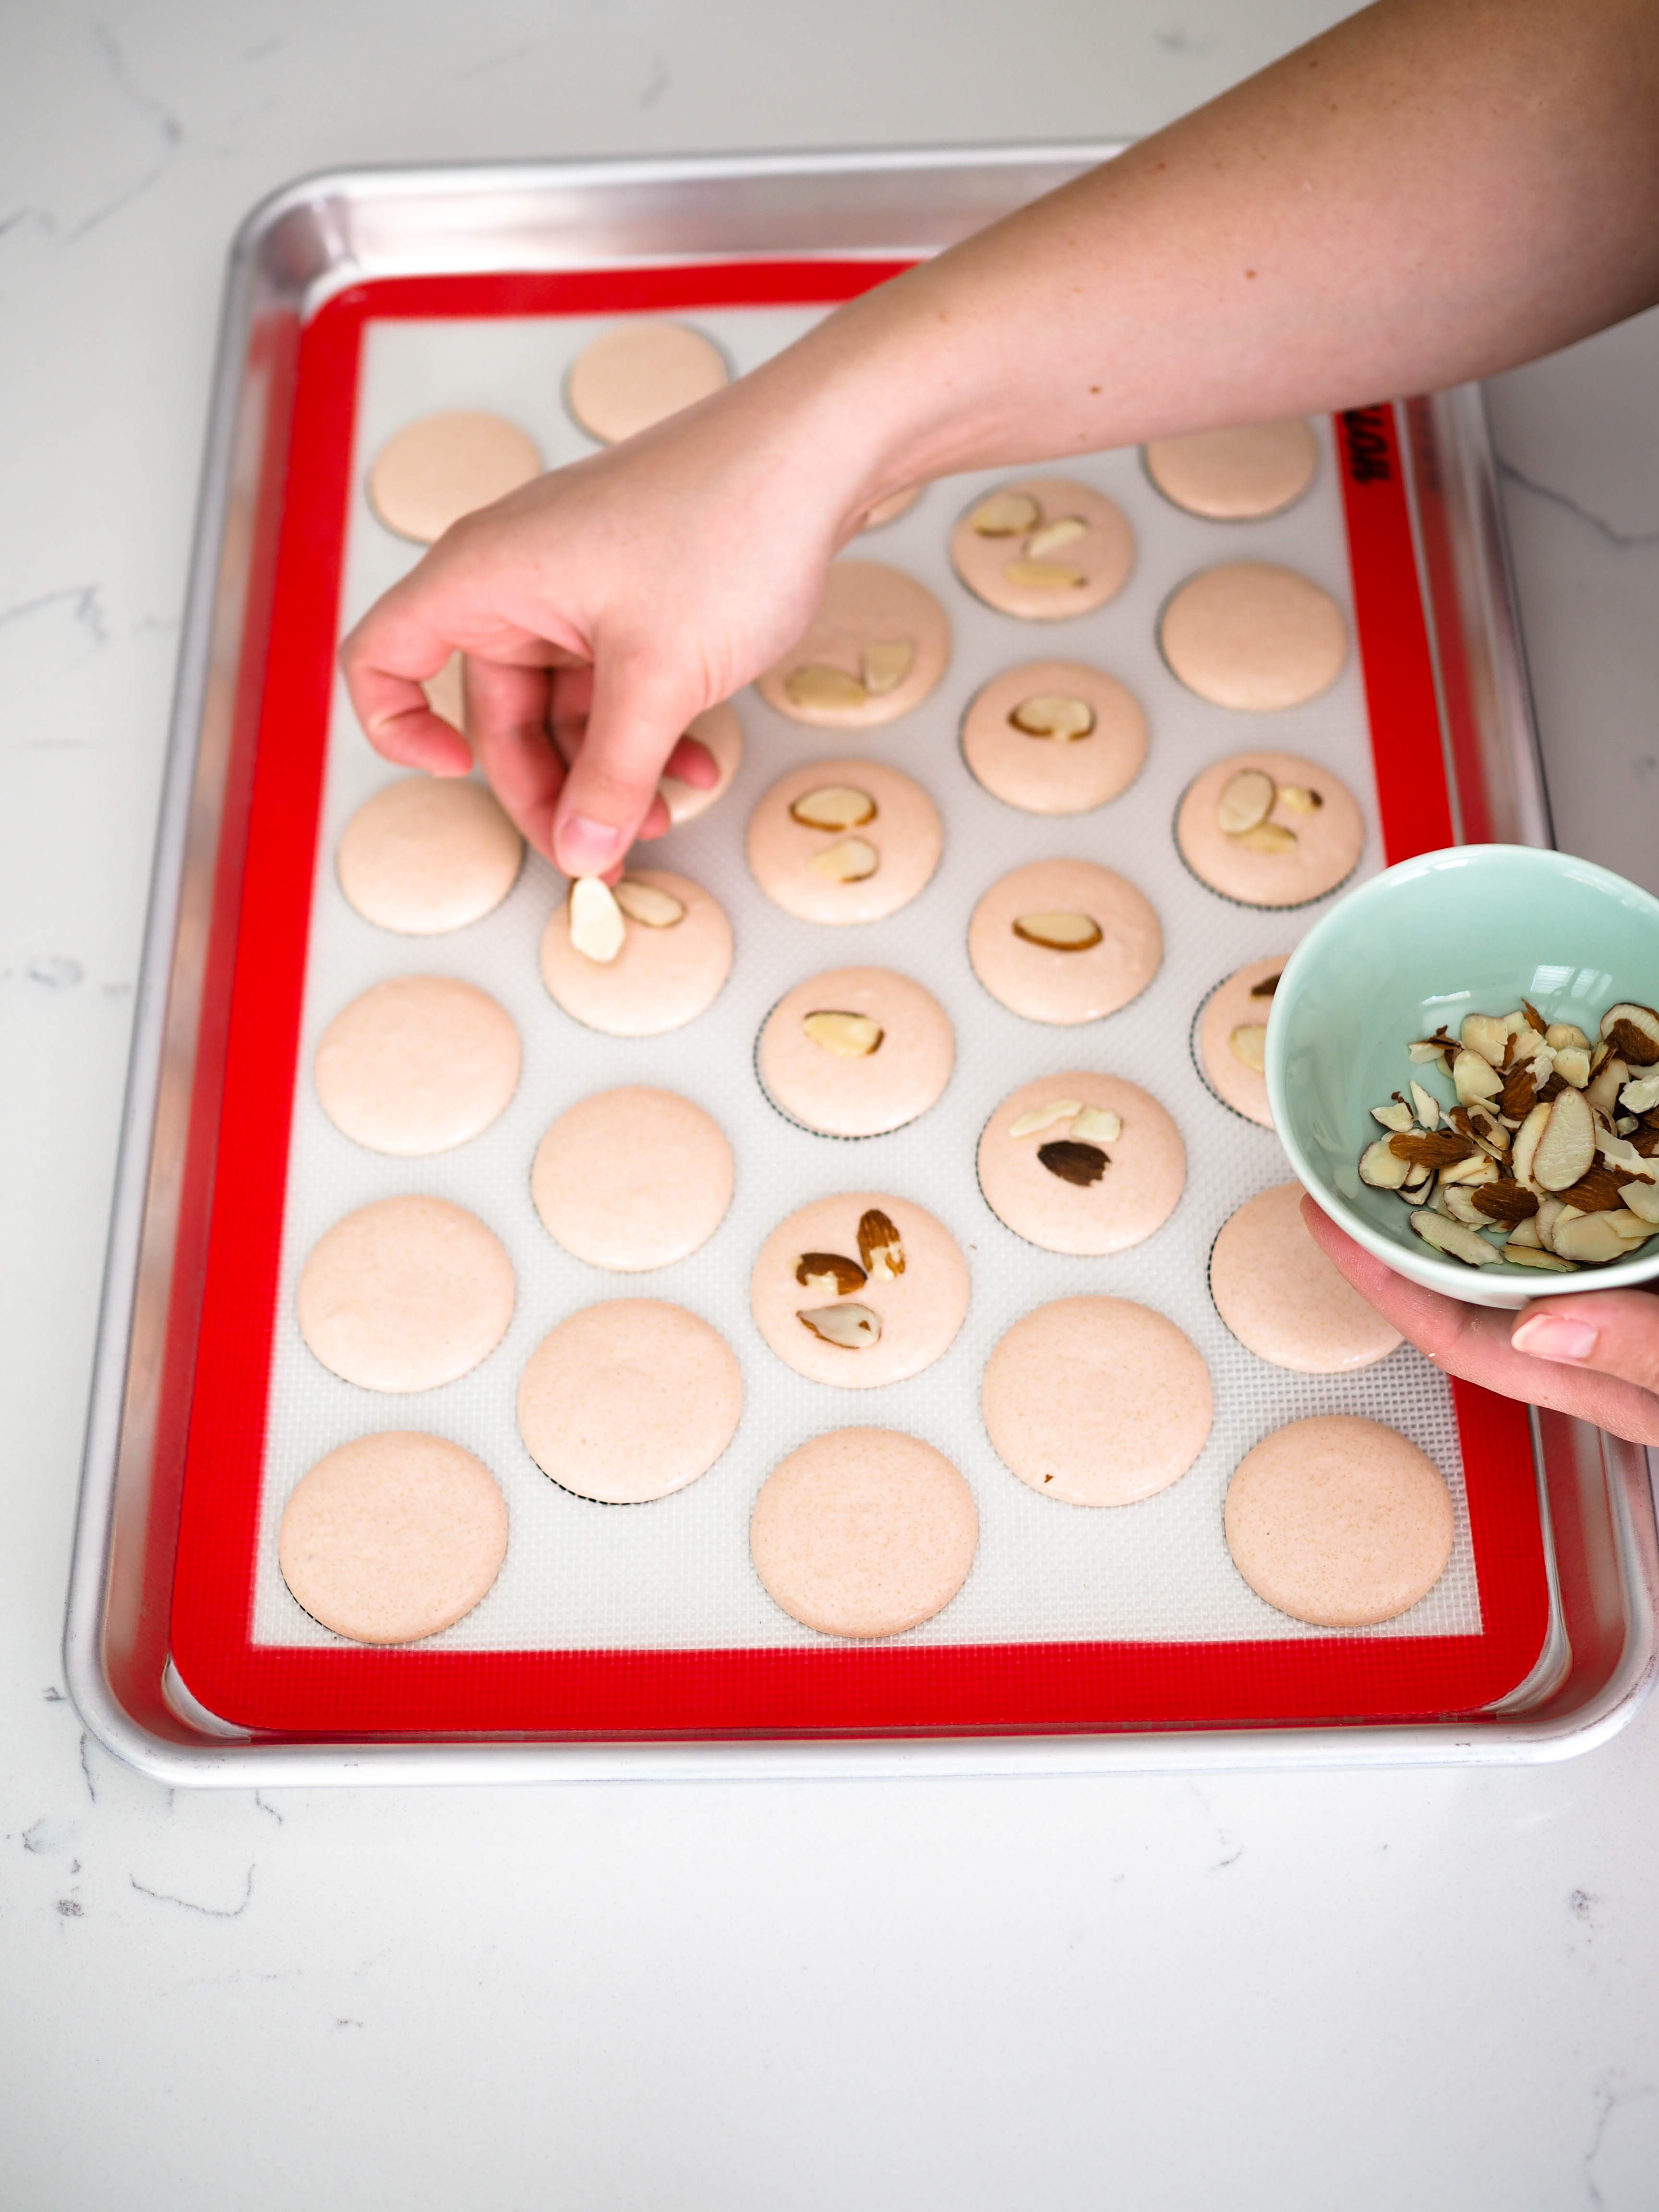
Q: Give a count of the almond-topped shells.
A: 11